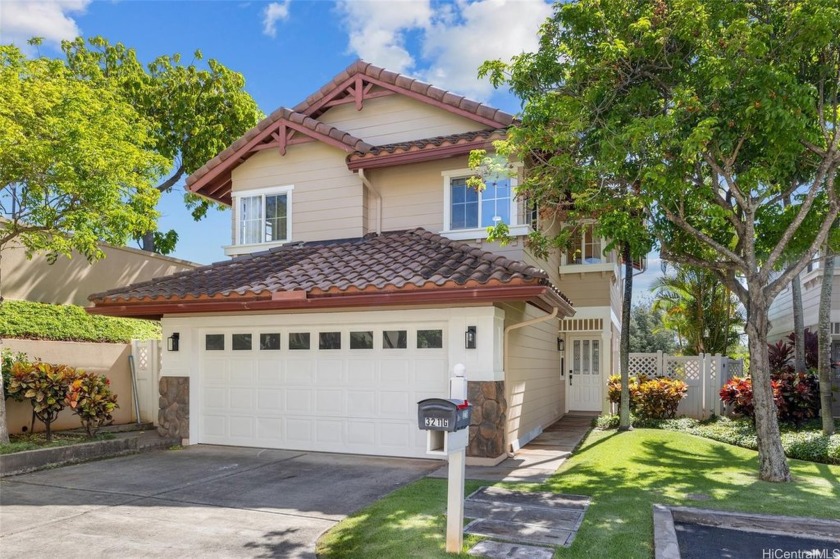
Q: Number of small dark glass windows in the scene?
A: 8